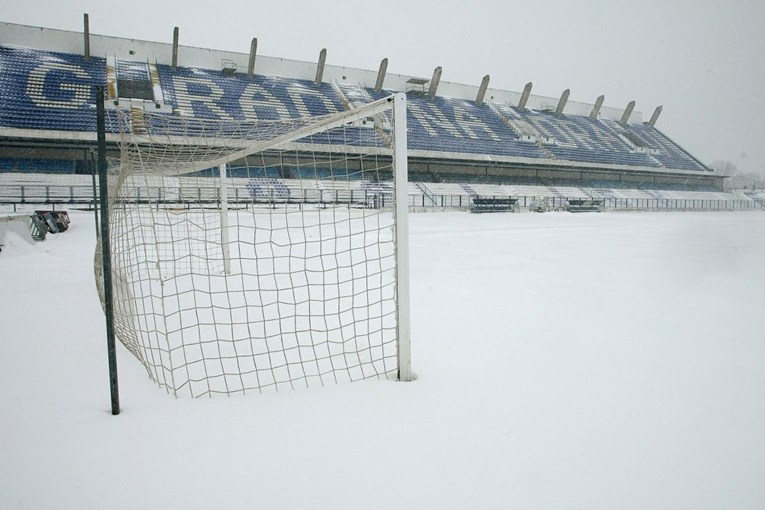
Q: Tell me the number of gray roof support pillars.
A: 12